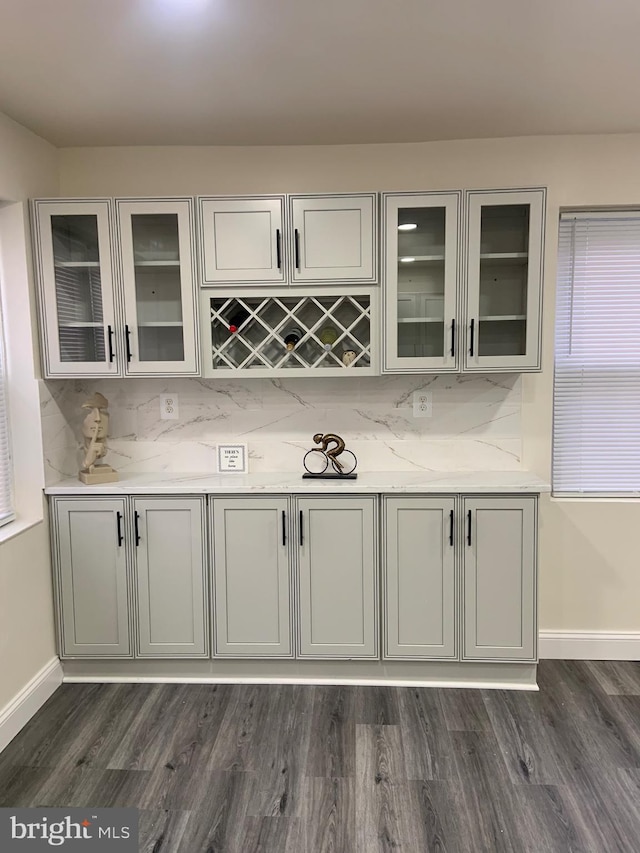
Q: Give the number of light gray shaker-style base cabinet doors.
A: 6